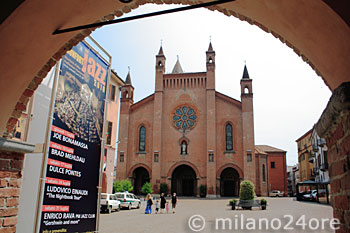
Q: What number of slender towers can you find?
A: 4